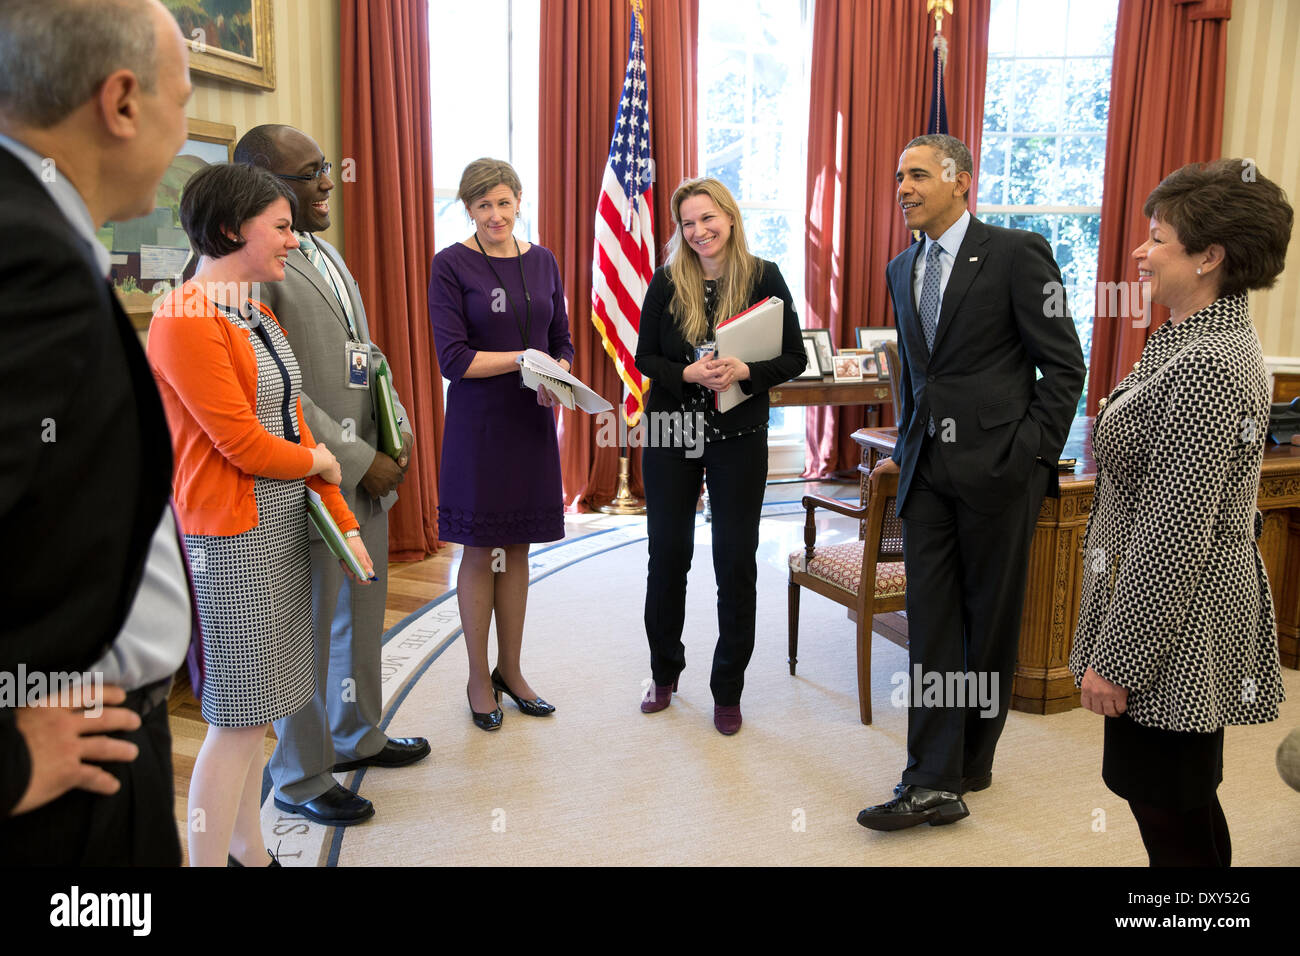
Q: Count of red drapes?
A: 4